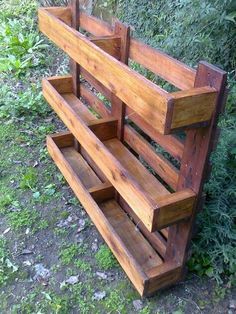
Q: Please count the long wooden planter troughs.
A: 3